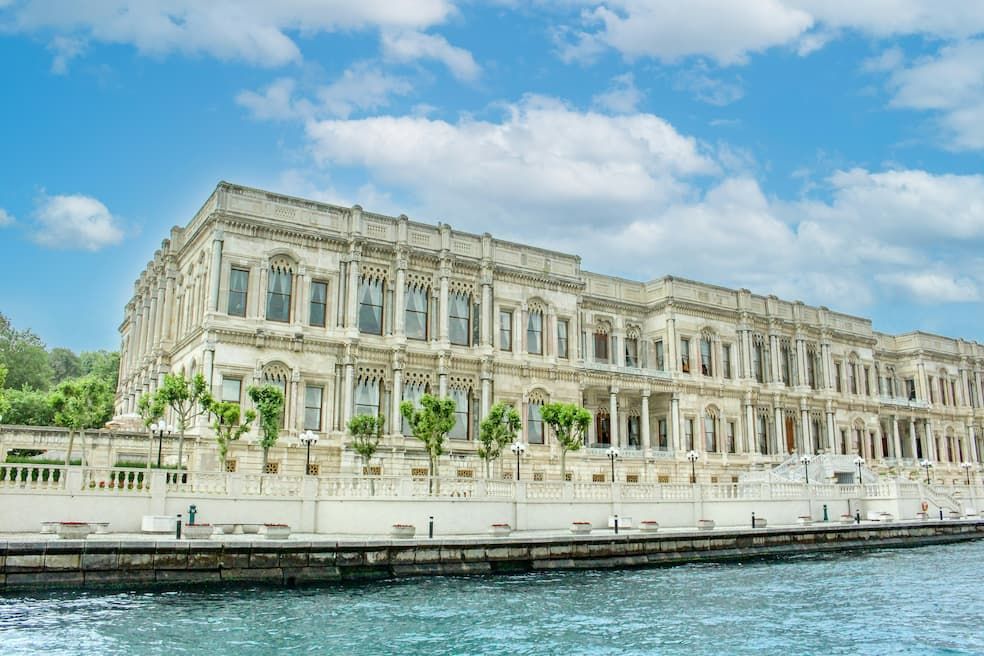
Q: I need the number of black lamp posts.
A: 9